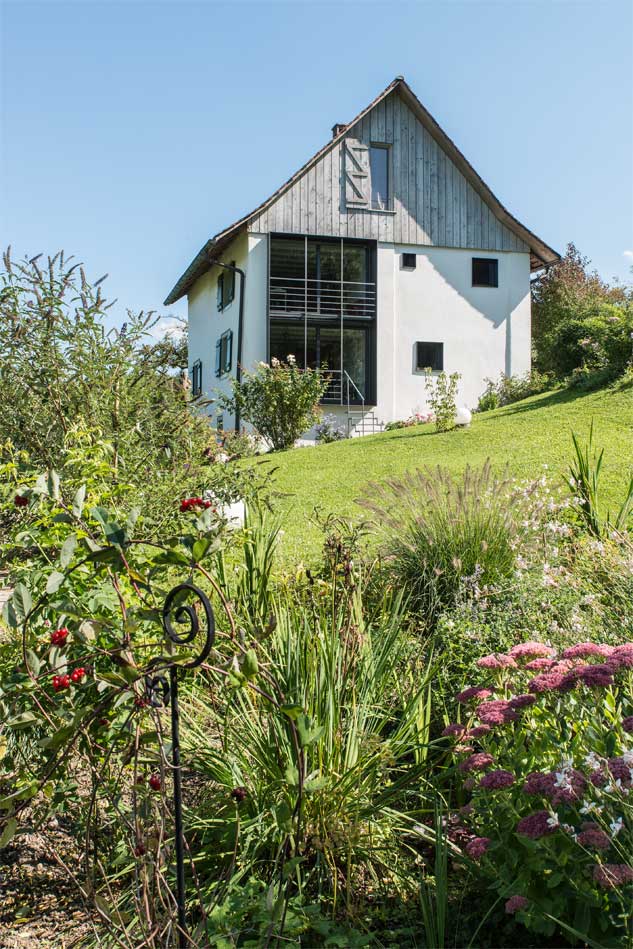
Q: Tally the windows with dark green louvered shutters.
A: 3